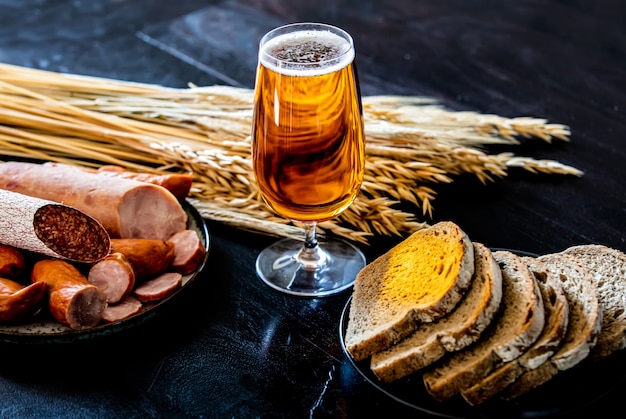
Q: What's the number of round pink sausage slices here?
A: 4